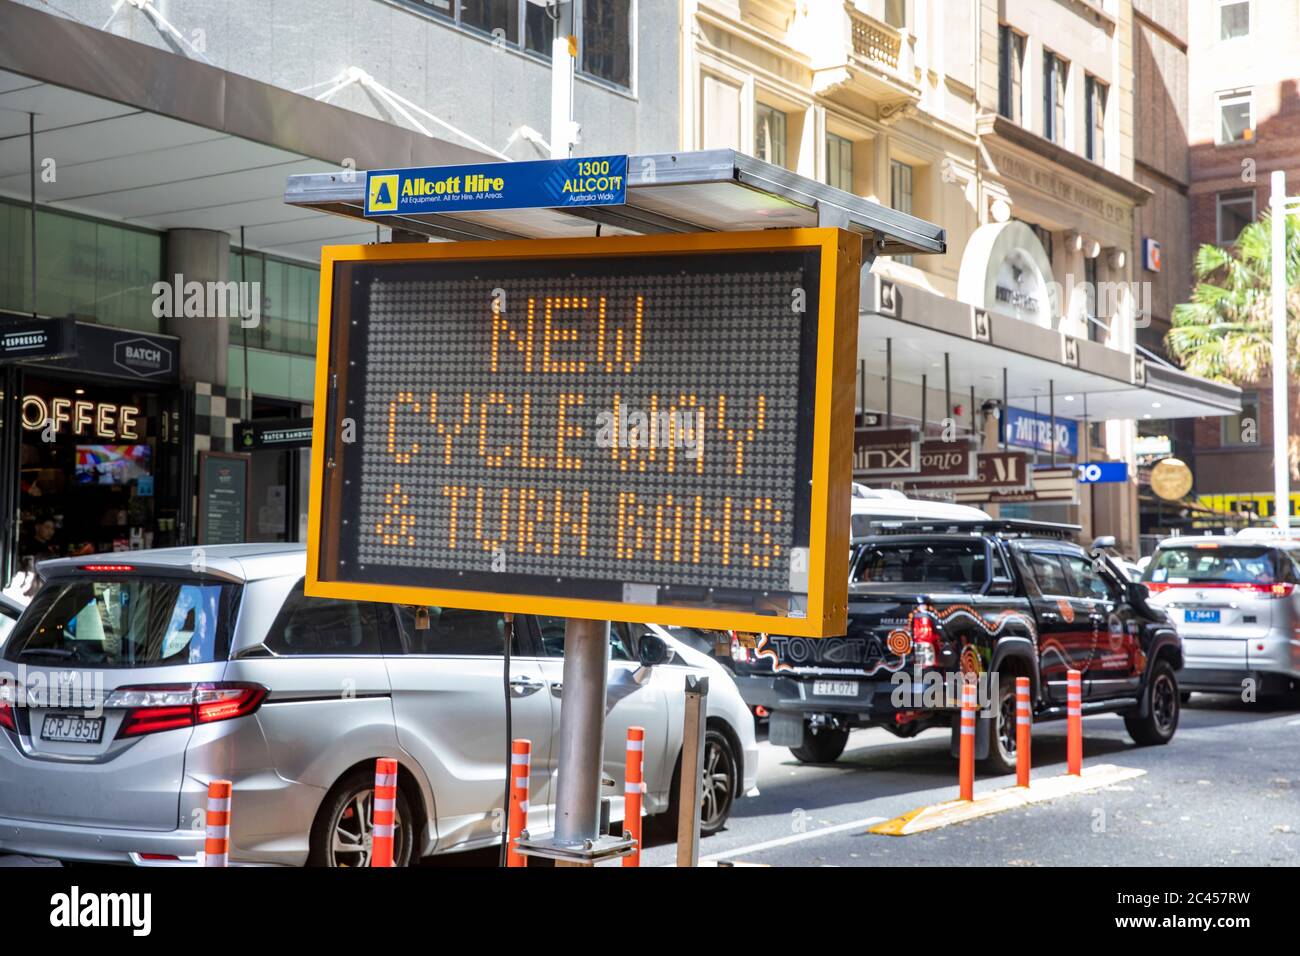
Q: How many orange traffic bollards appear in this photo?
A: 7